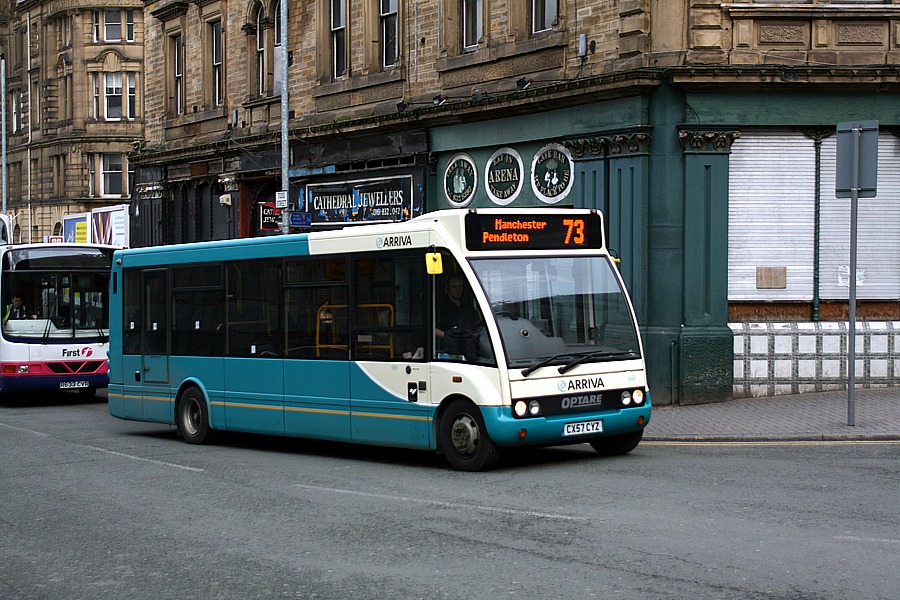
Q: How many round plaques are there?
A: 3